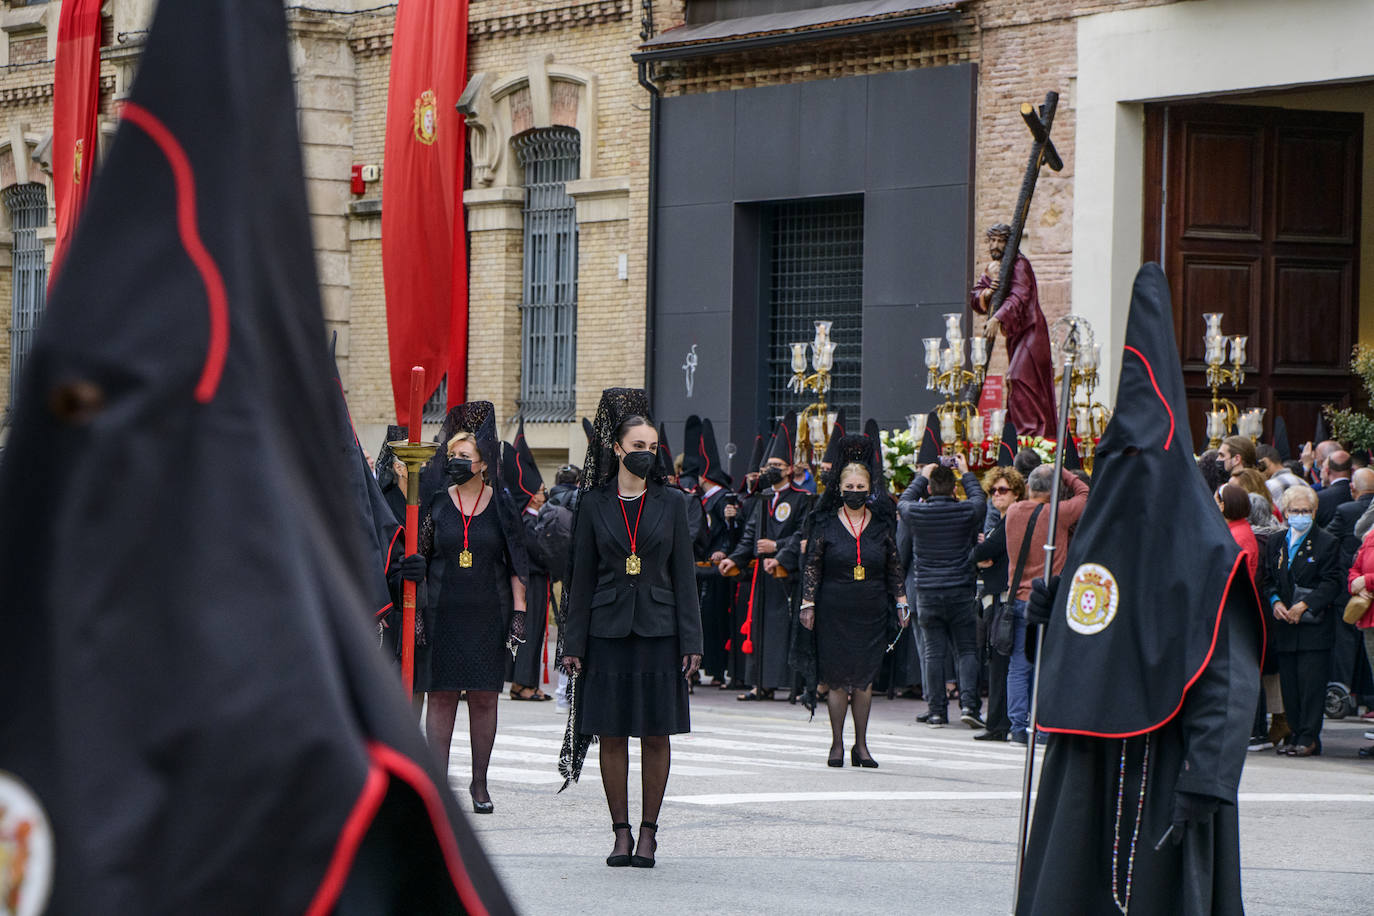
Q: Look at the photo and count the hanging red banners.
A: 2